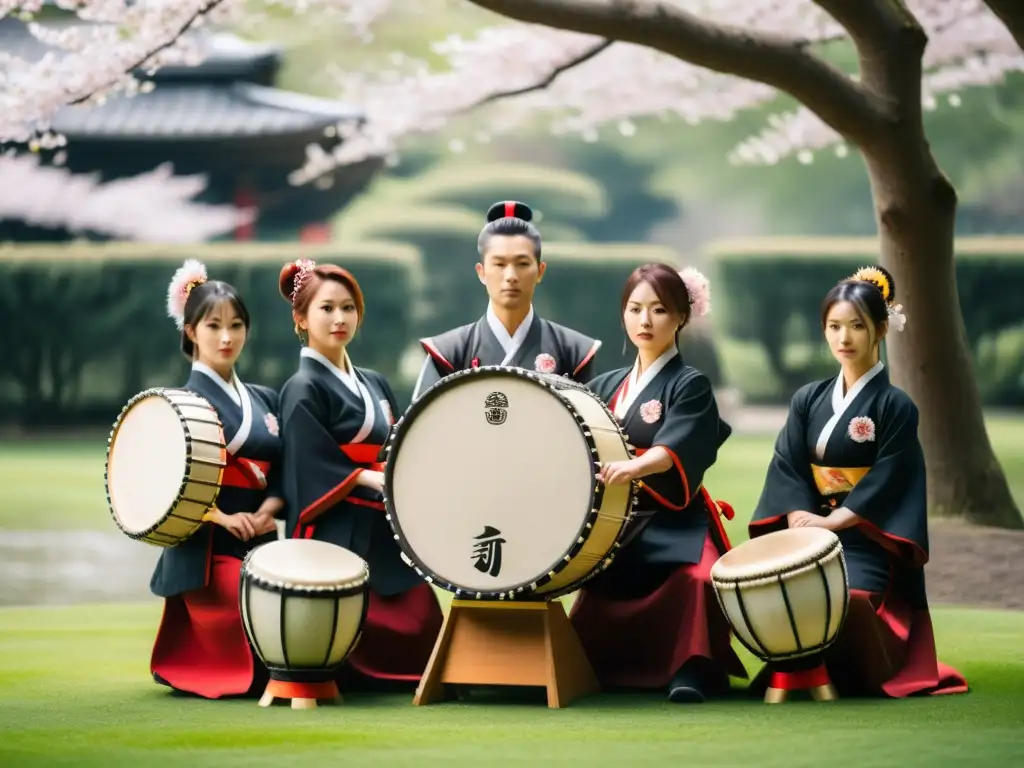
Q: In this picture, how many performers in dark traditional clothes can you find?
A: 5